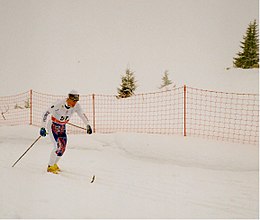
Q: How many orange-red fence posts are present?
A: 3